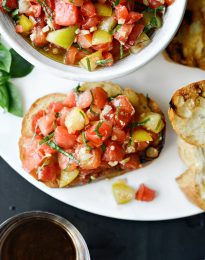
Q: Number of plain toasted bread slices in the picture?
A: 3